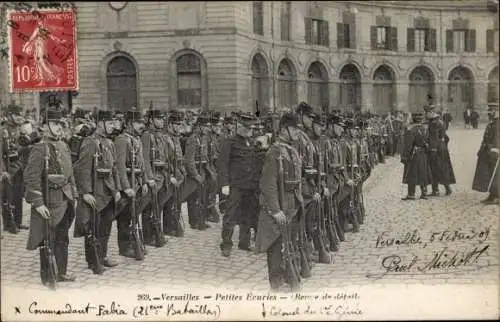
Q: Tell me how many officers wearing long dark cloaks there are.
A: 3